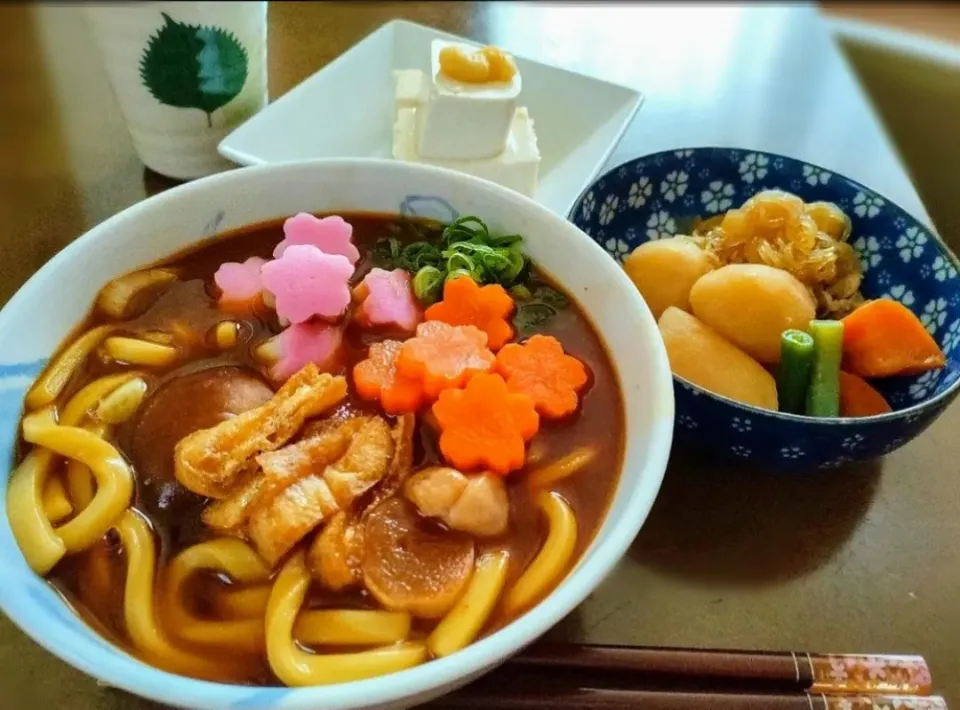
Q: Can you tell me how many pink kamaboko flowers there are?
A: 5